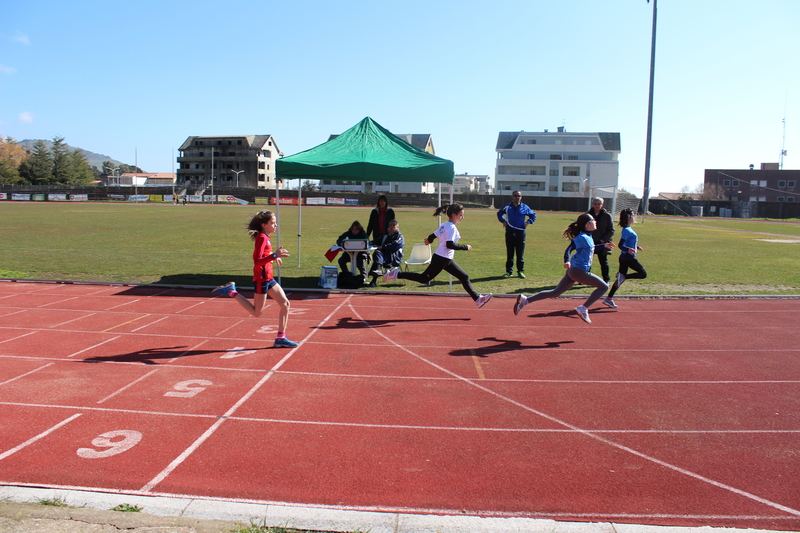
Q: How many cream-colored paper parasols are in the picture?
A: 0